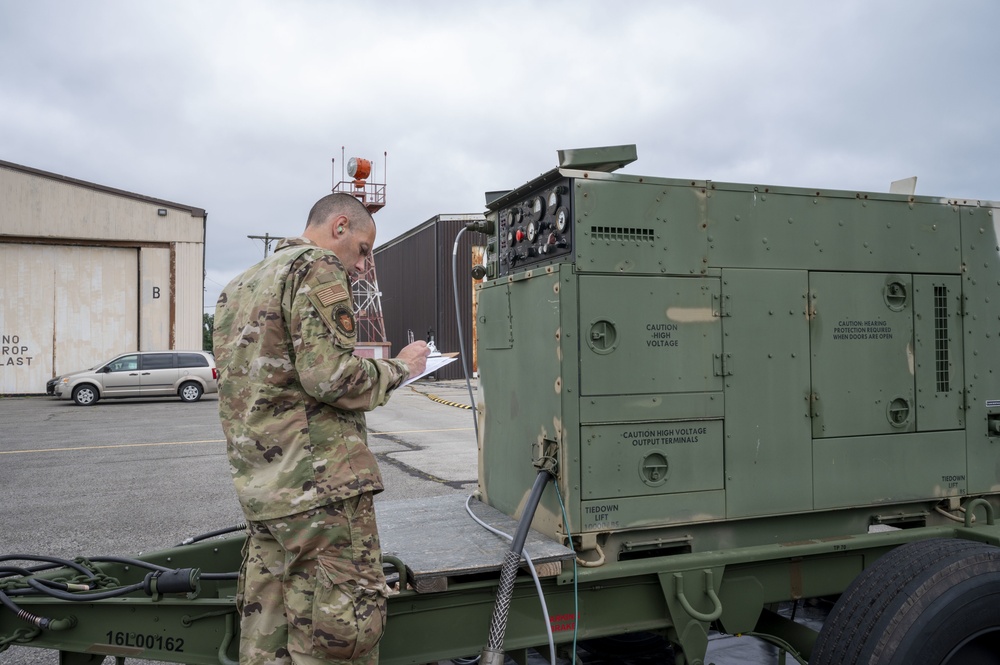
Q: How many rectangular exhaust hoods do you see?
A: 1